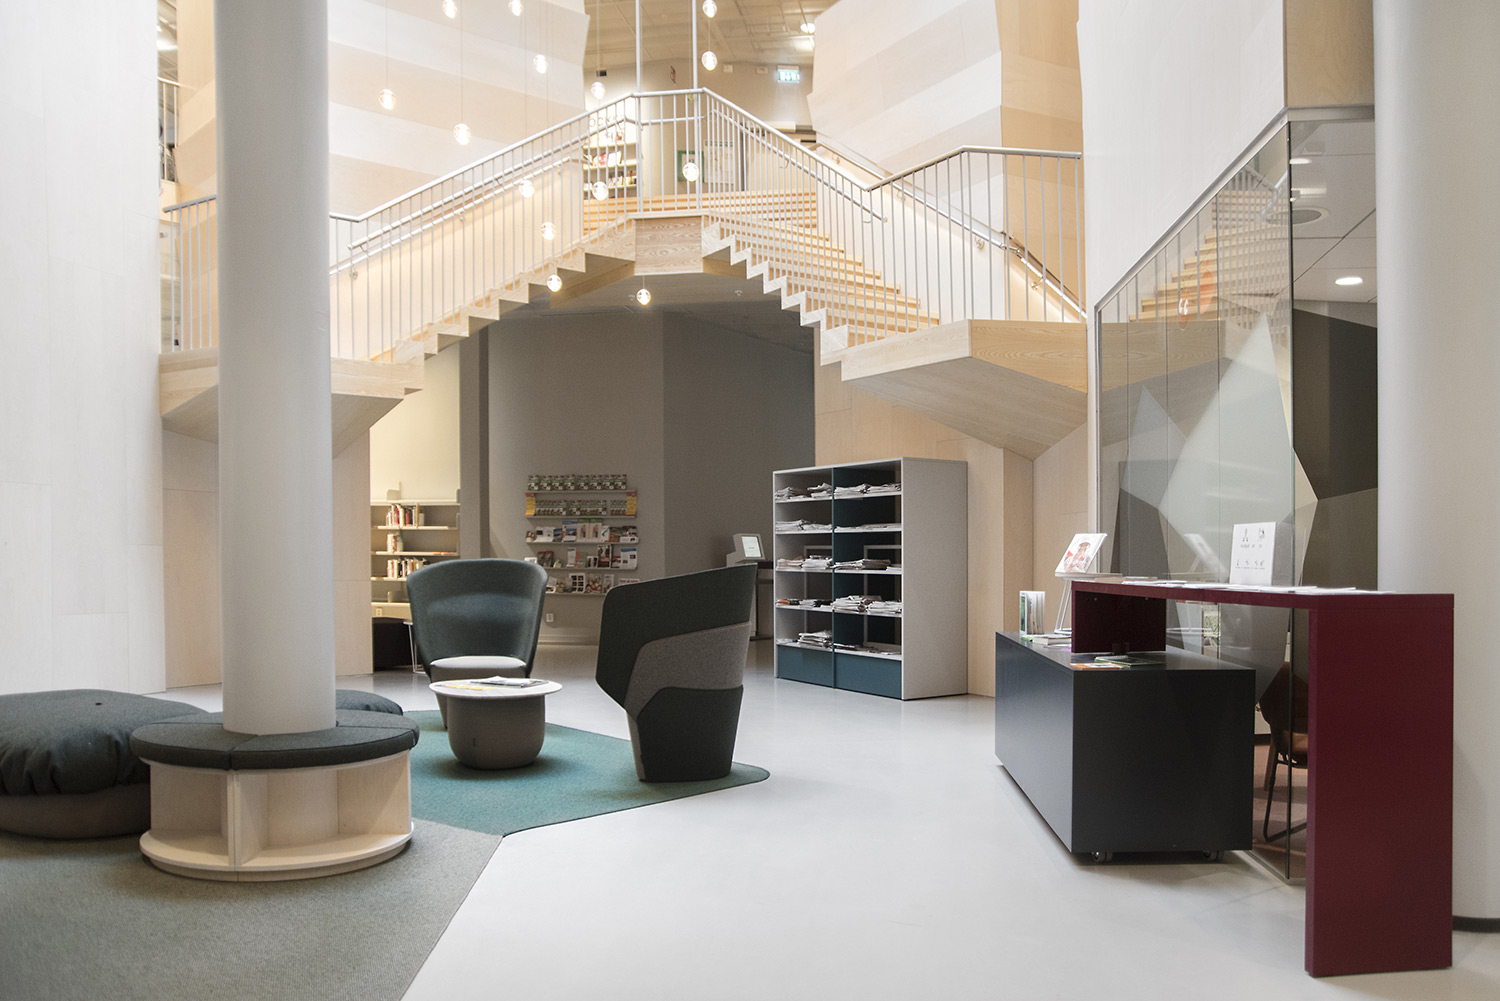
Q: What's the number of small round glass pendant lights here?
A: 14